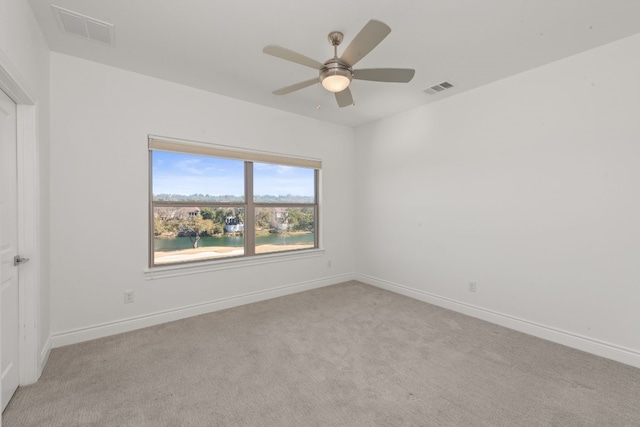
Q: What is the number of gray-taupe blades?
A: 5